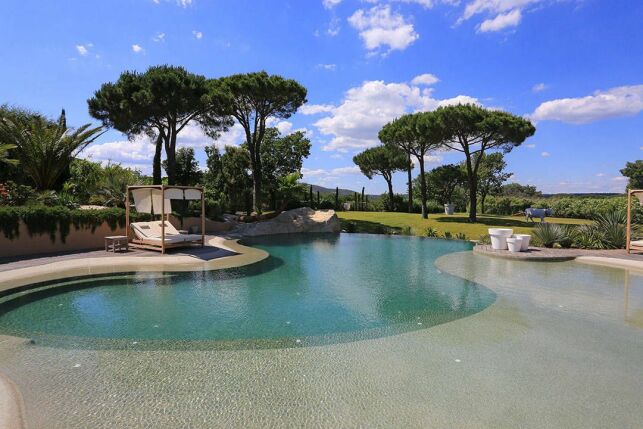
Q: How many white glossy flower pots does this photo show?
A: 3